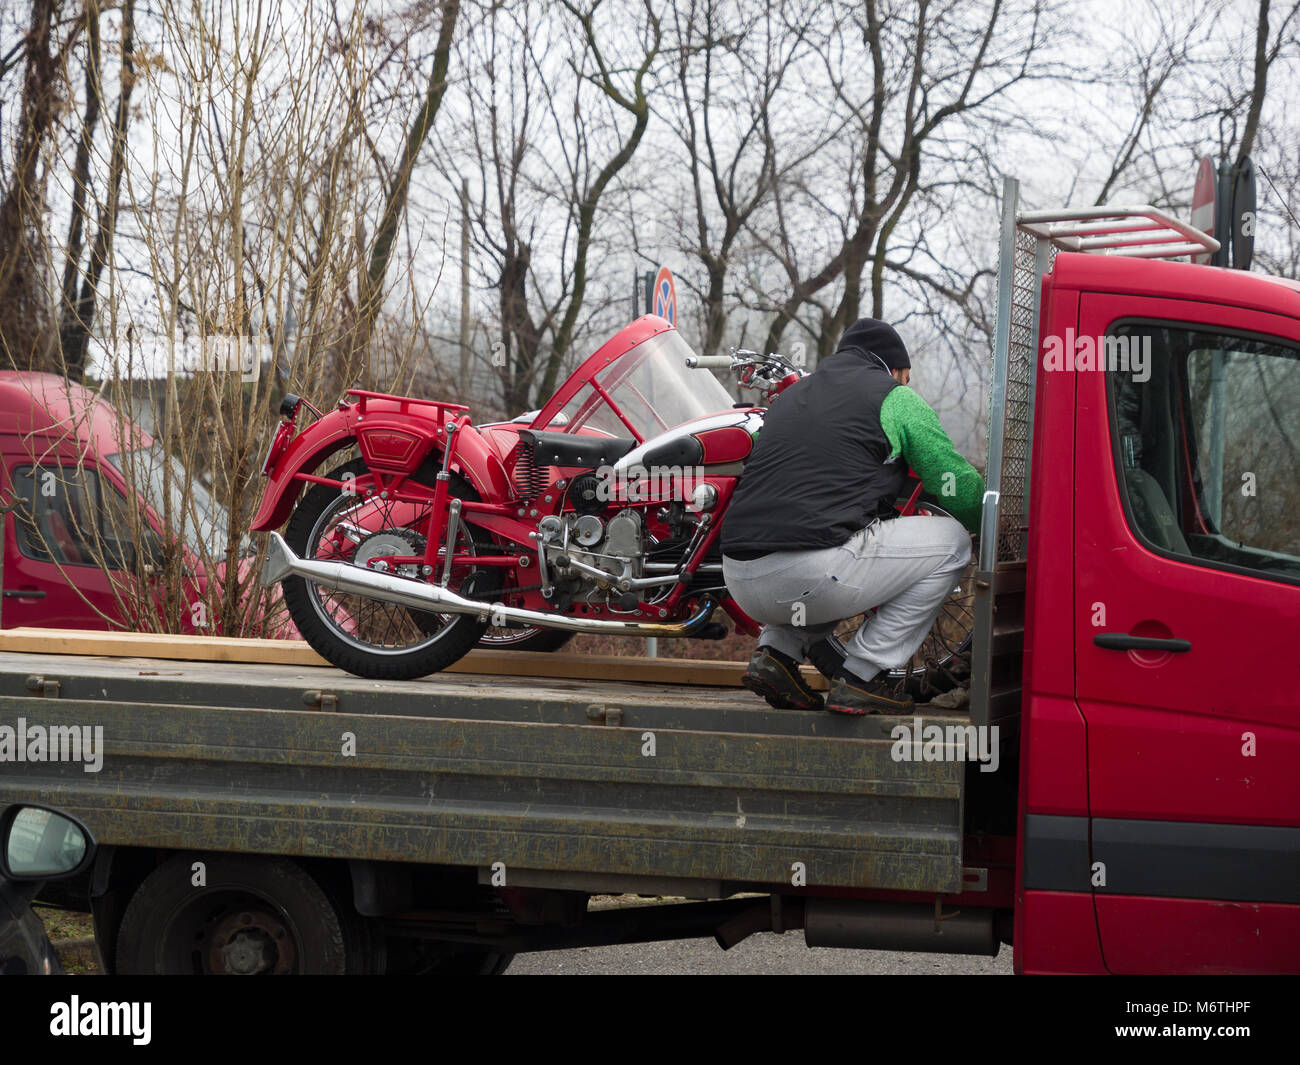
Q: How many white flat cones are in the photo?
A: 0